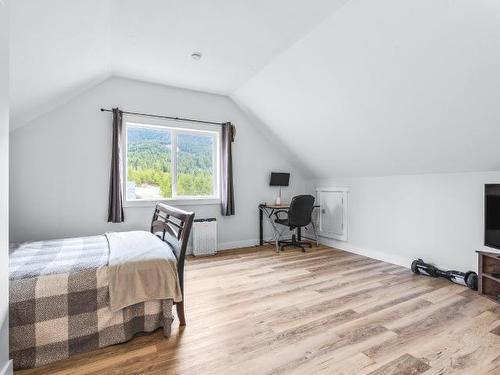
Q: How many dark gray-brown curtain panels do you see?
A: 2